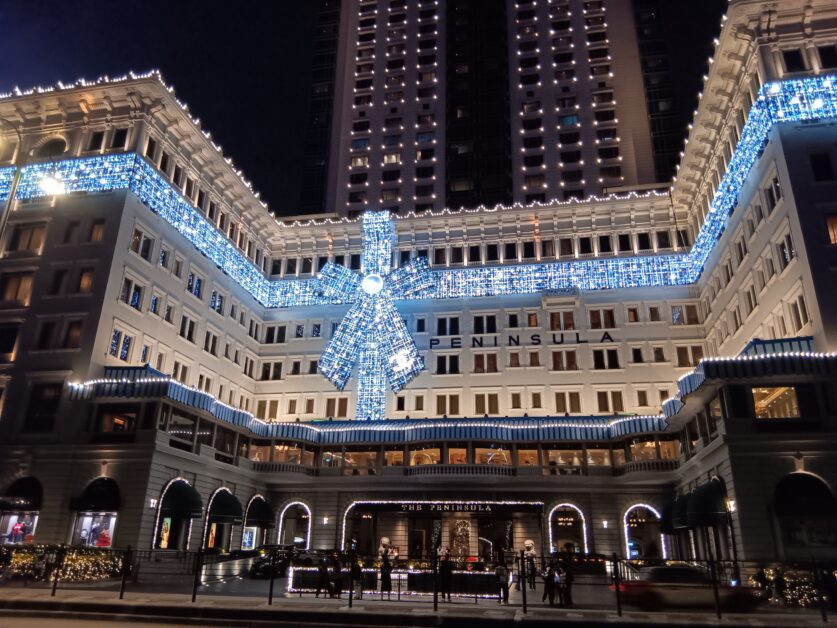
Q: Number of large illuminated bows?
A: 1